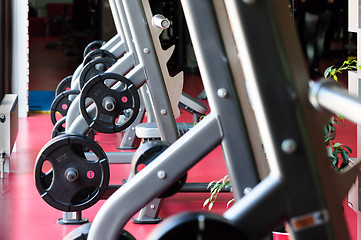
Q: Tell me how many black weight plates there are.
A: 11